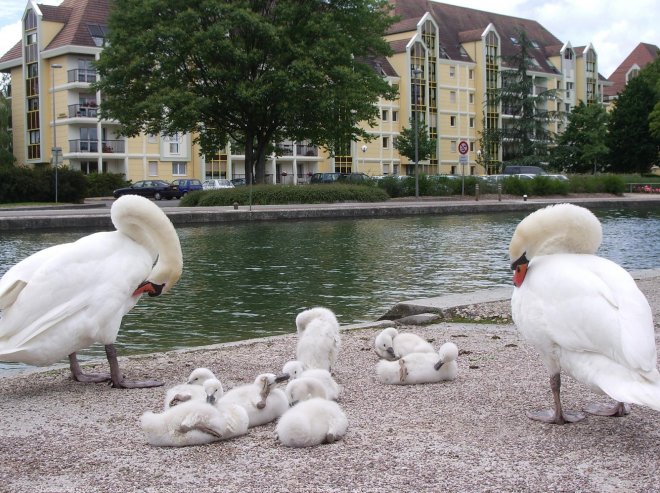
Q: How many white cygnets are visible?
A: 9